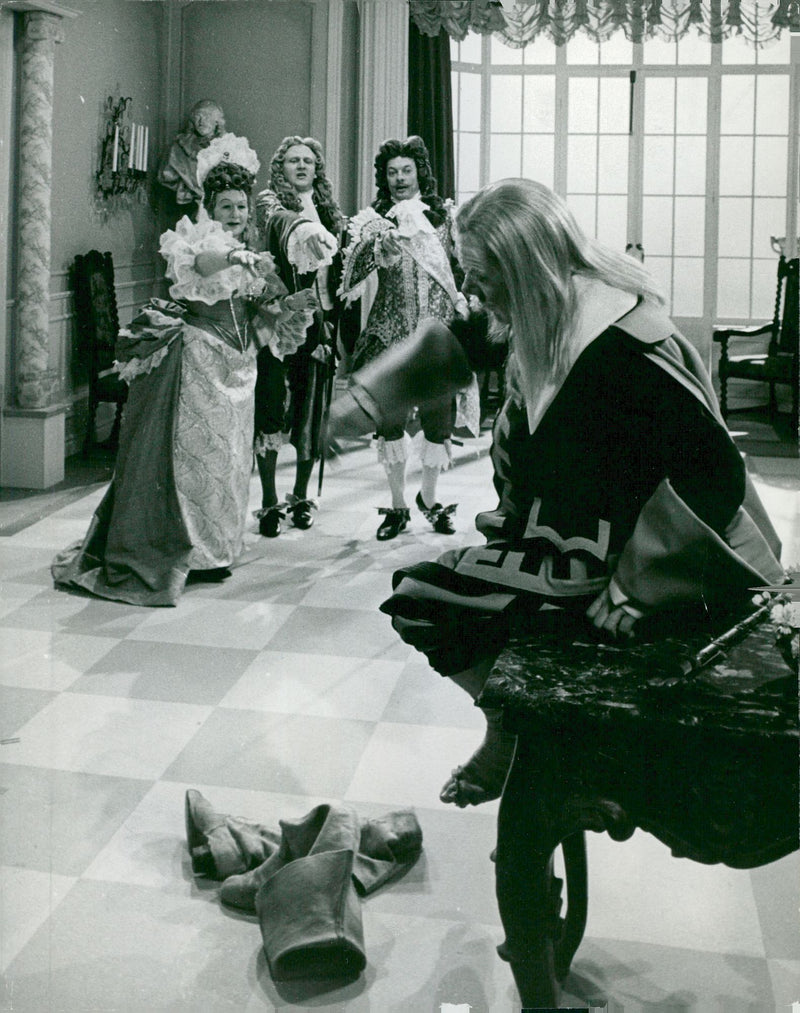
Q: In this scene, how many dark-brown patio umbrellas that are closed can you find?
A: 0